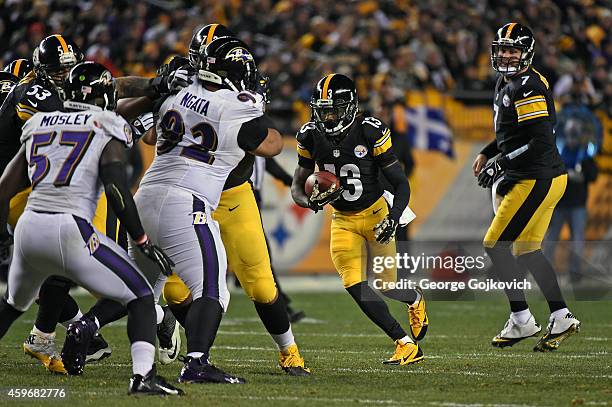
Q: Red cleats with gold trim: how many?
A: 0